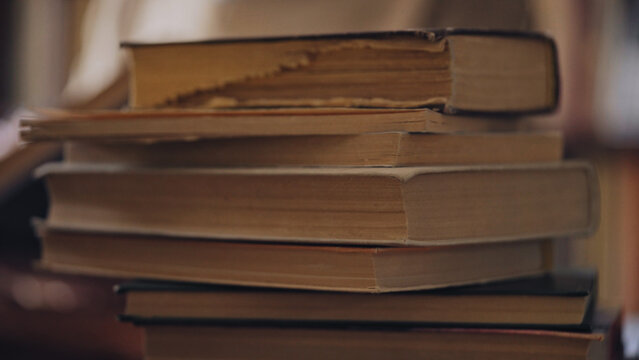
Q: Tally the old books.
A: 7